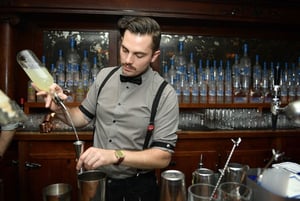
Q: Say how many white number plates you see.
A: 0